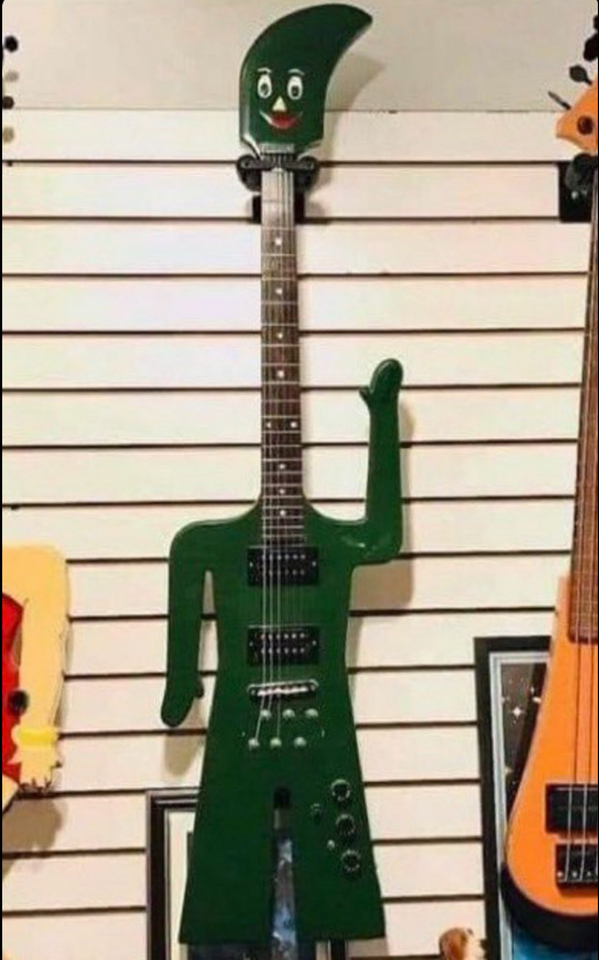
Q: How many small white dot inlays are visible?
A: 9